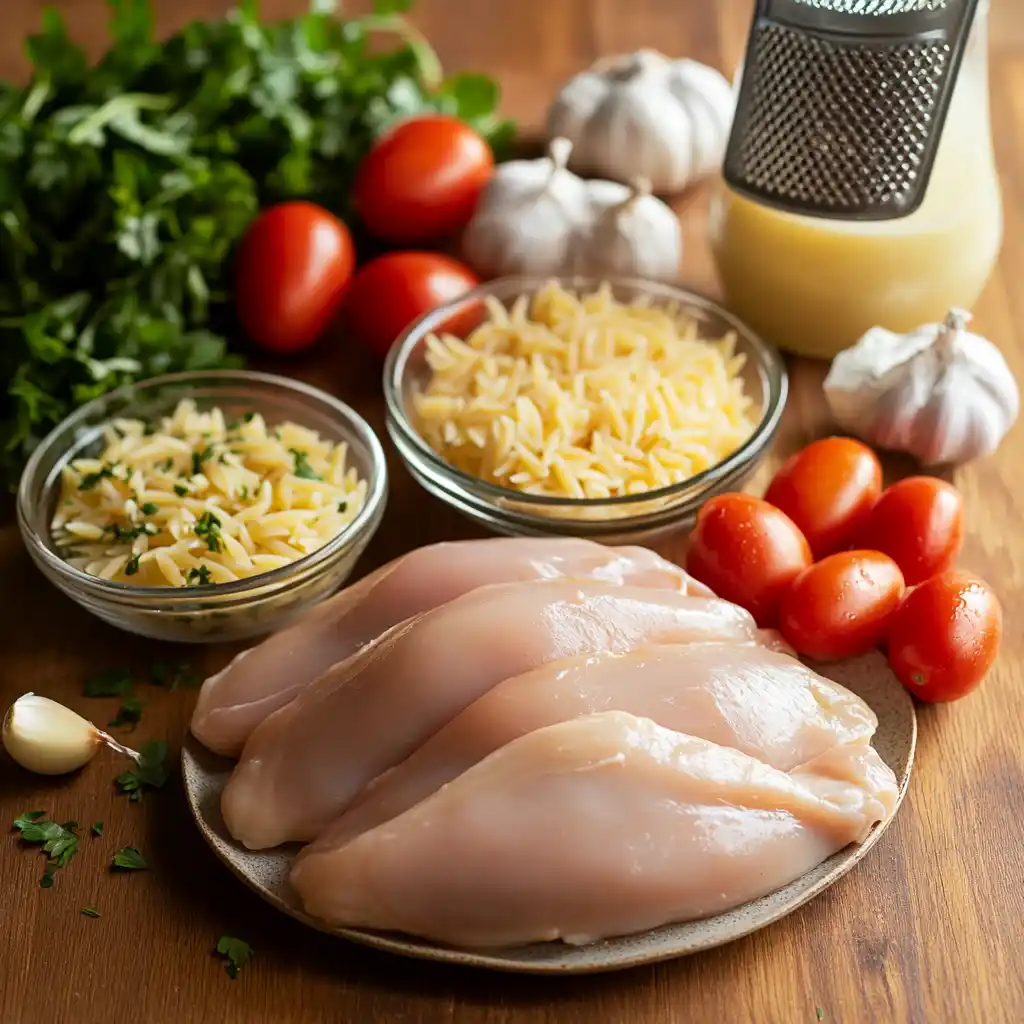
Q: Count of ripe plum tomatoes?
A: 8